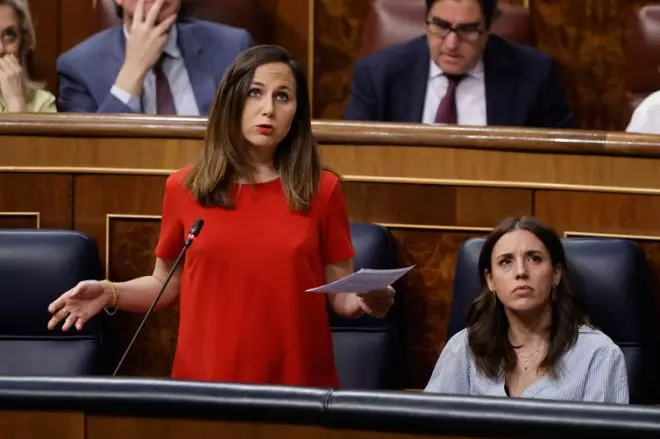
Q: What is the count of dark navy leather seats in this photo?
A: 3